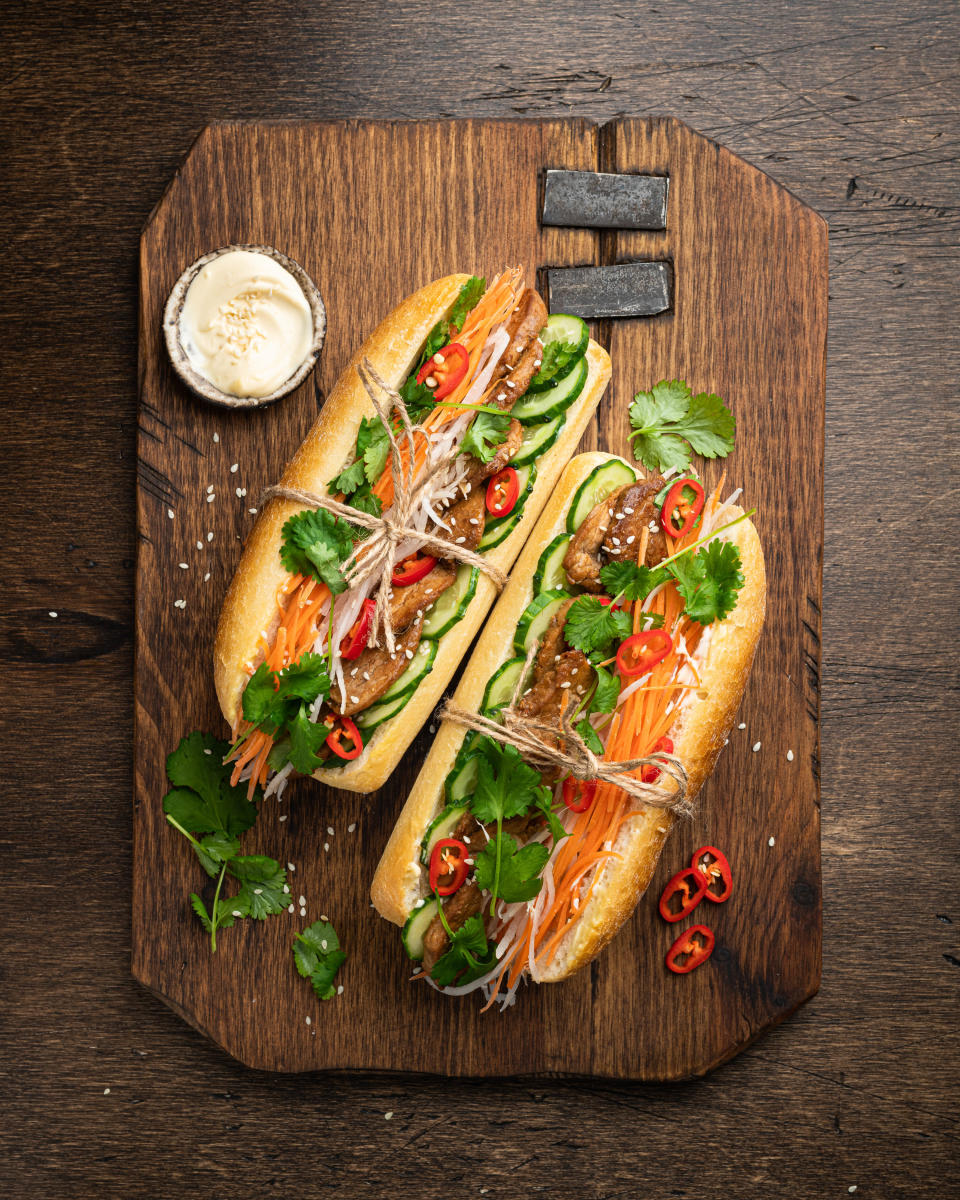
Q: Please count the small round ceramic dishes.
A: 1